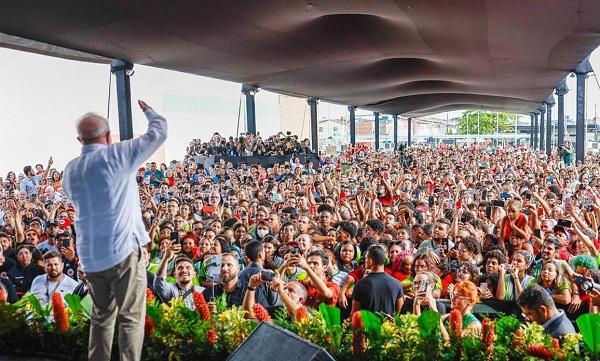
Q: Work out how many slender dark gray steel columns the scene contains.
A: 13